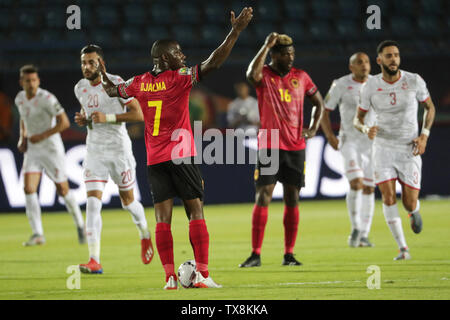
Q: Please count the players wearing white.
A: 4